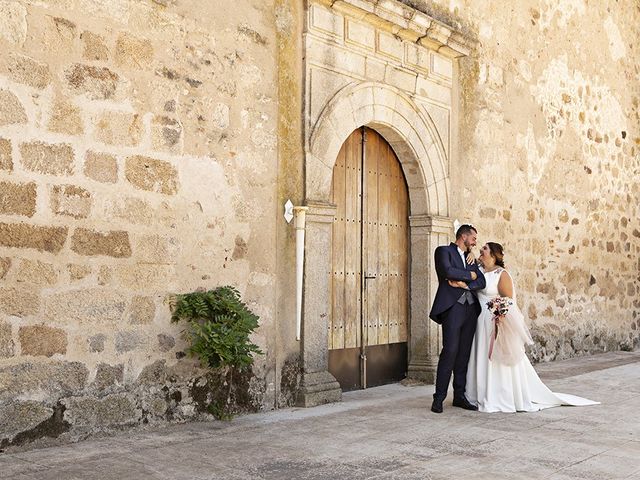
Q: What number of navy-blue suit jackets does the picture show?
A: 1